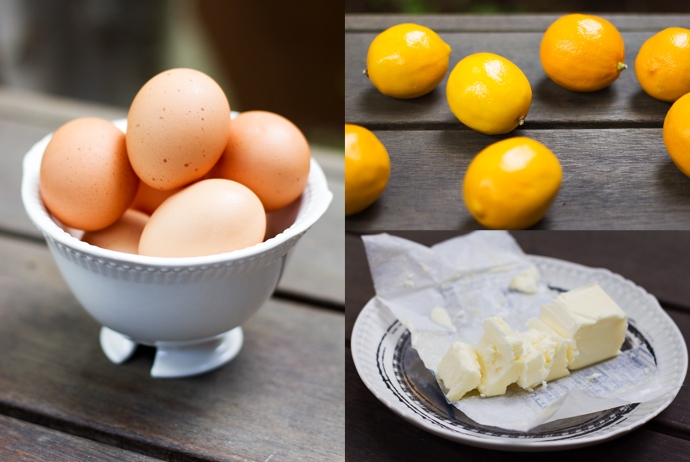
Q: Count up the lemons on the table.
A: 7